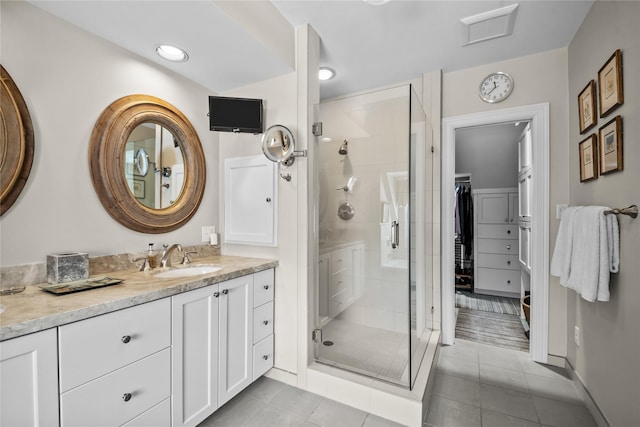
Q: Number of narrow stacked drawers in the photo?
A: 3